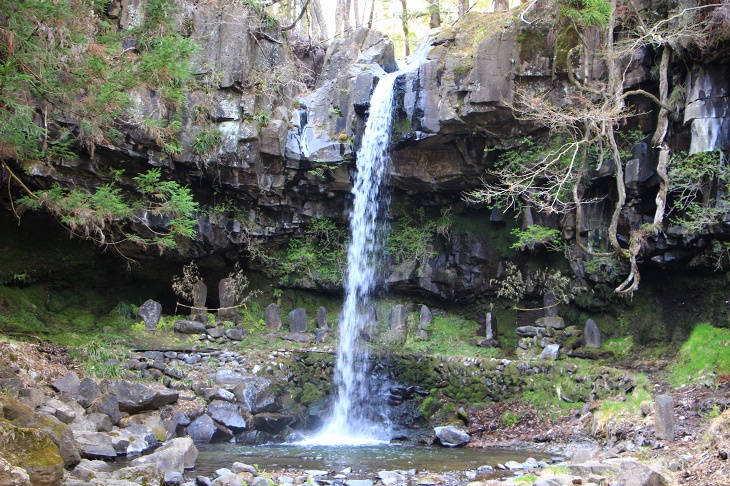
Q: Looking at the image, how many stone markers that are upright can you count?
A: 13